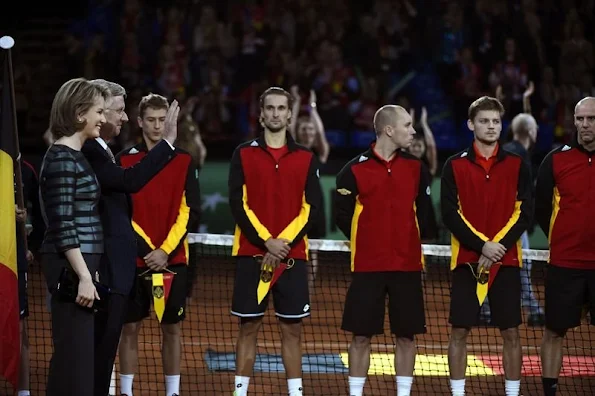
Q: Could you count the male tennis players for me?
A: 5